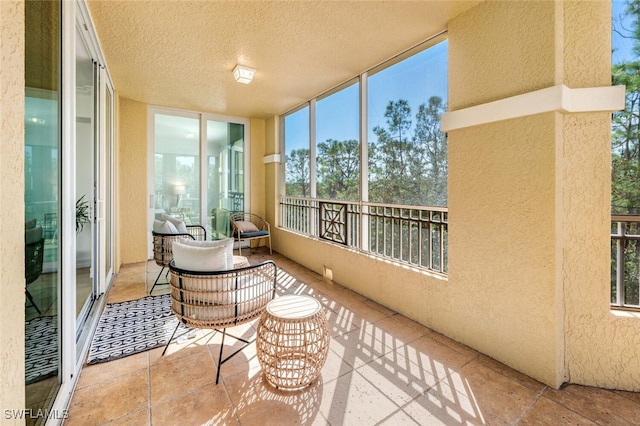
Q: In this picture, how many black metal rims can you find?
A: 2